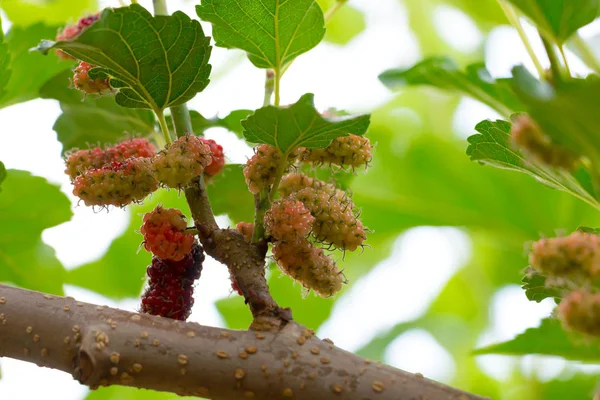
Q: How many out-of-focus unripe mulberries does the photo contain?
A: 3